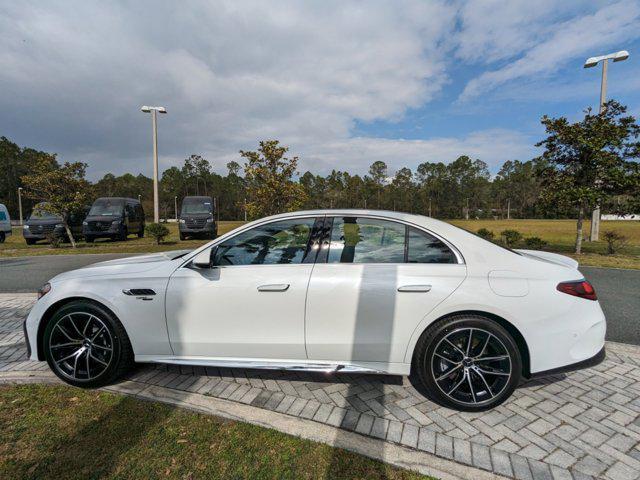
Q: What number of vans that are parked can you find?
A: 4